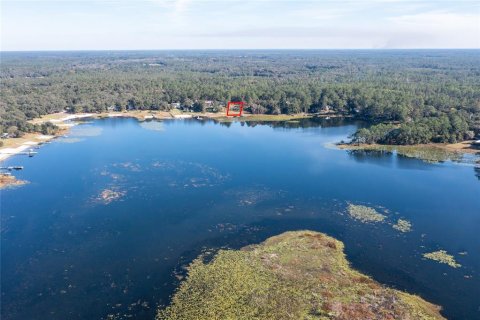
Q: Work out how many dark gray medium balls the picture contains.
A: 0